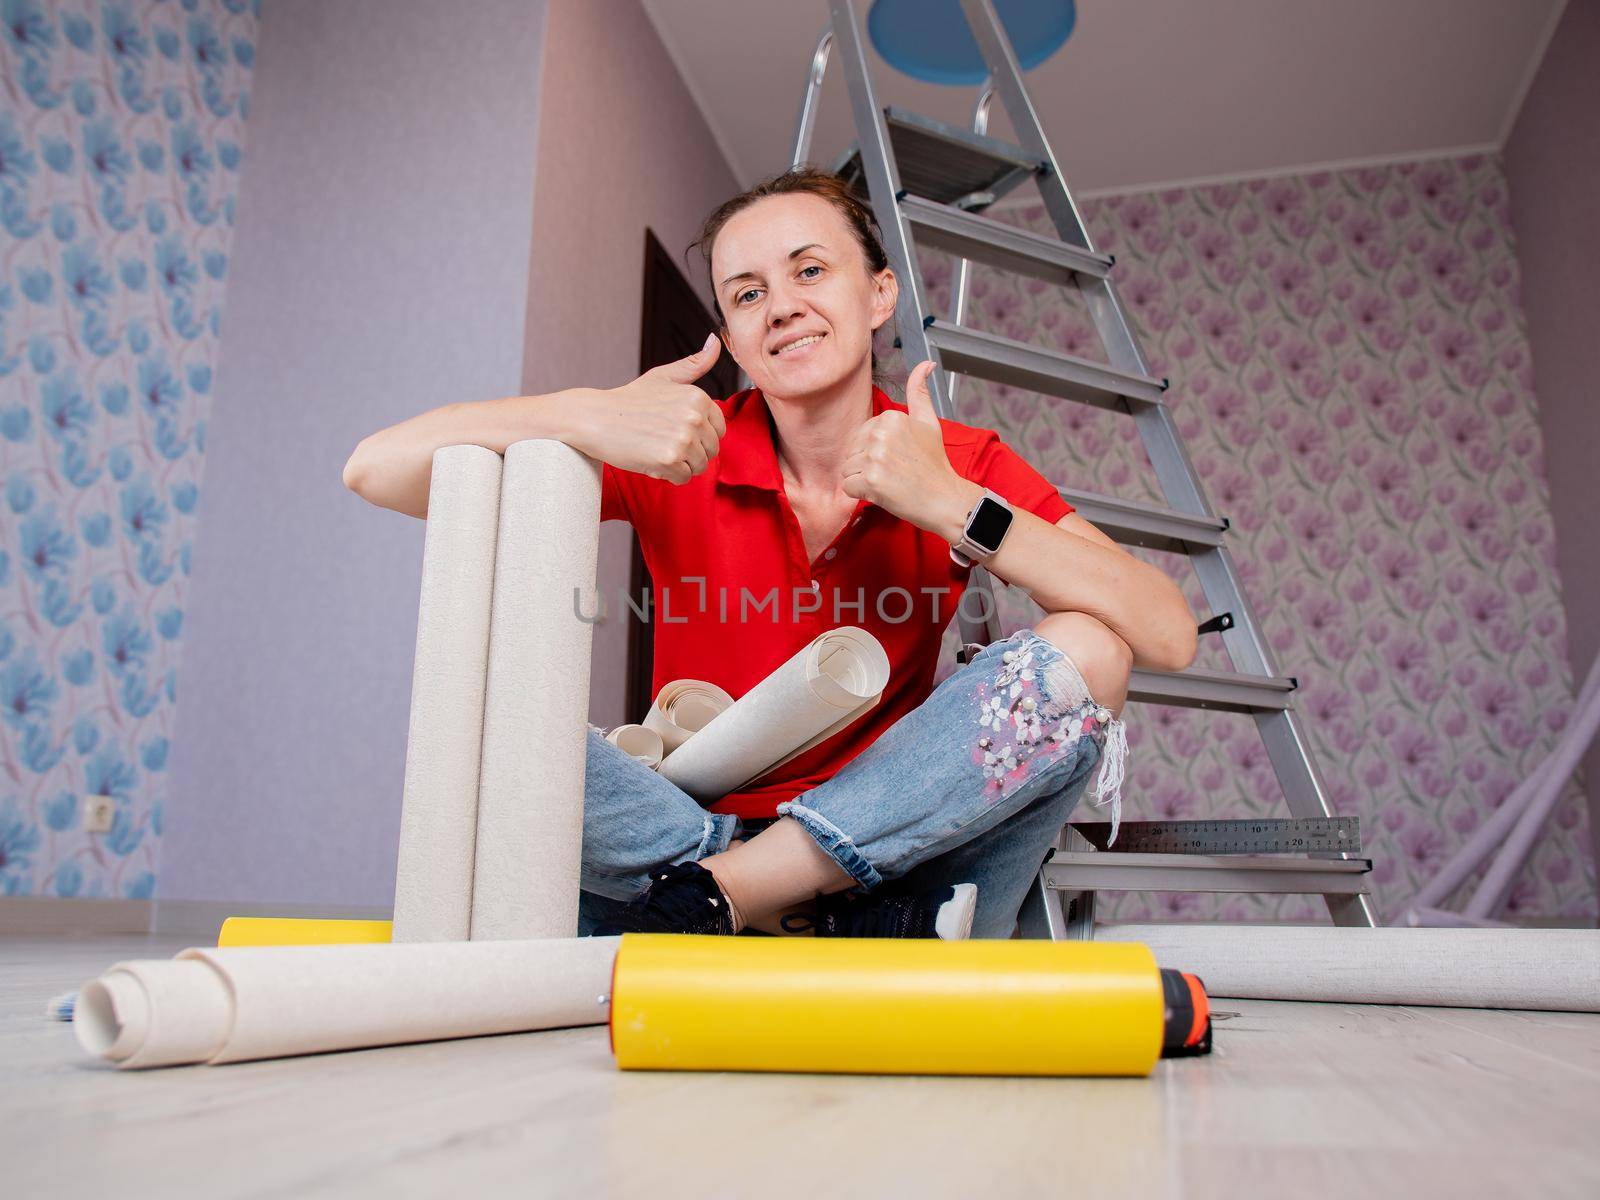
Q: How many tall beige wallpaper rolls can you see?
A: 2